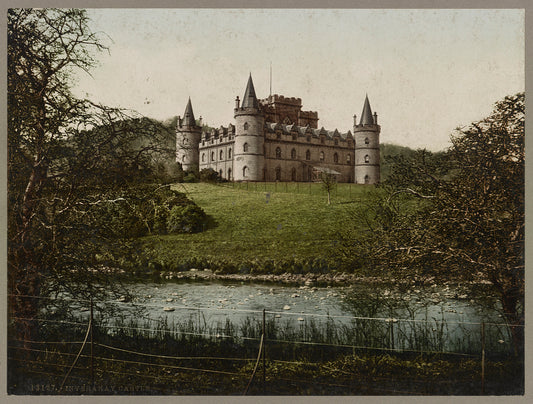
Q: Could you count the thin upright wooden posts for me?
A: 3